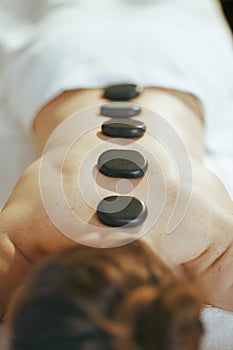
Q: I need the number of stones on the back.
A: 5